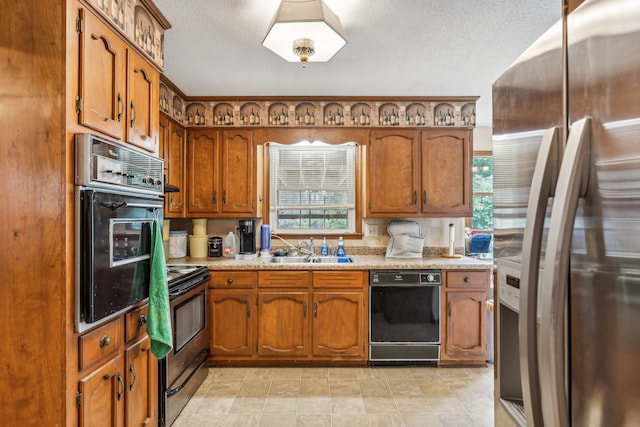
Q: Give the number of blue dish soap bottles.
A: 2